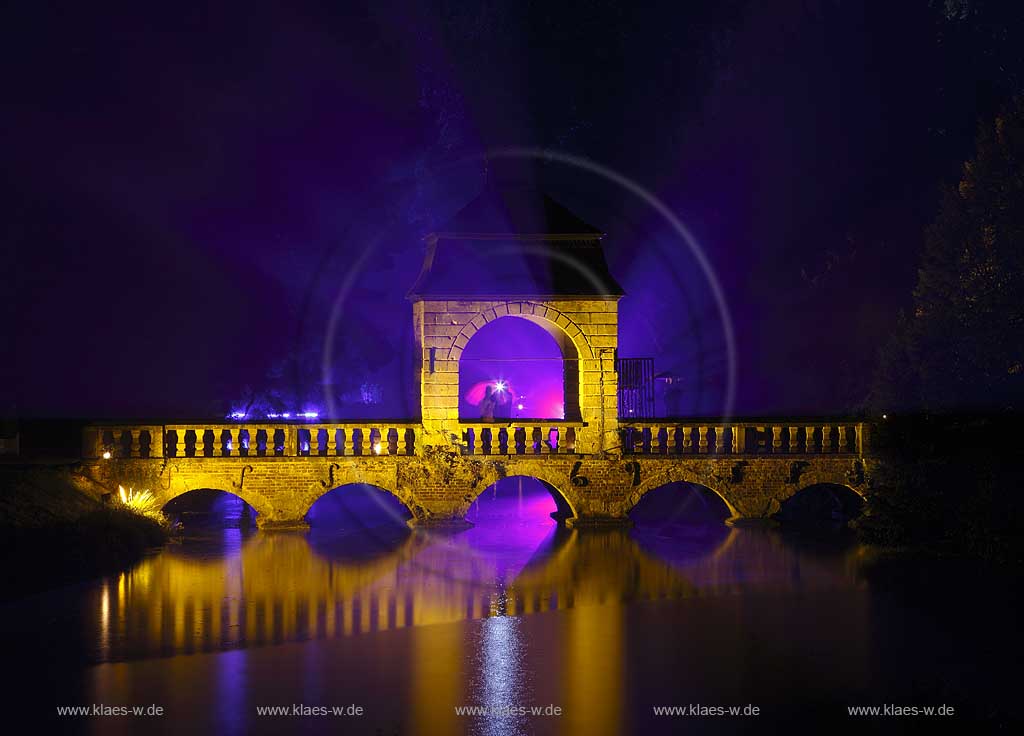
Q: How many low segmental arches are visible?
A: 5